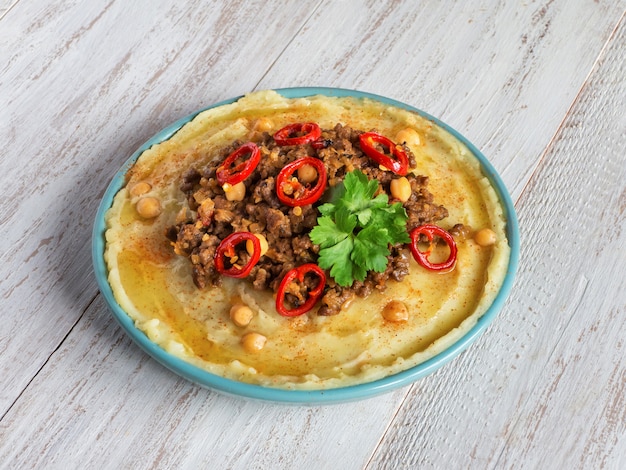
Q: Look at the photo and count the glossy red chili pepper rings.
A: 7